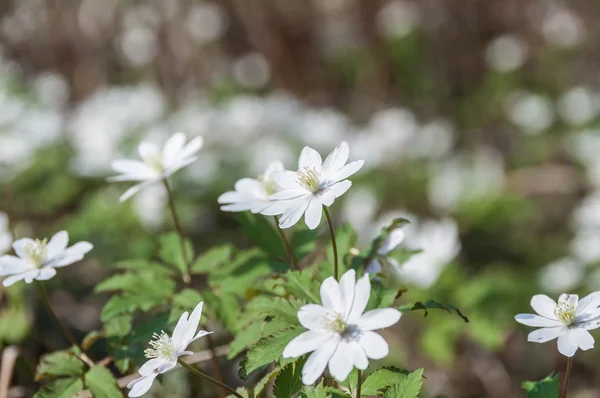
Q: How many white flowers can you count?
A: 7